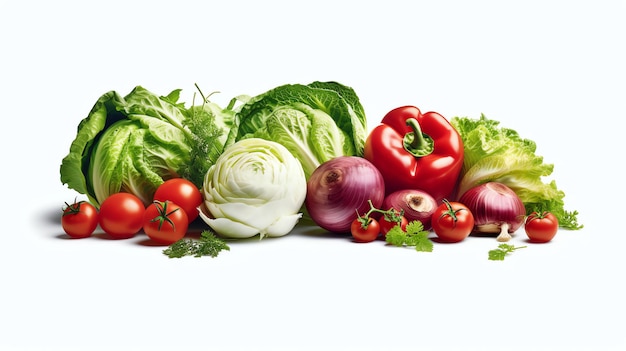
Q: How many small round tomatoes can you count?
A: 8